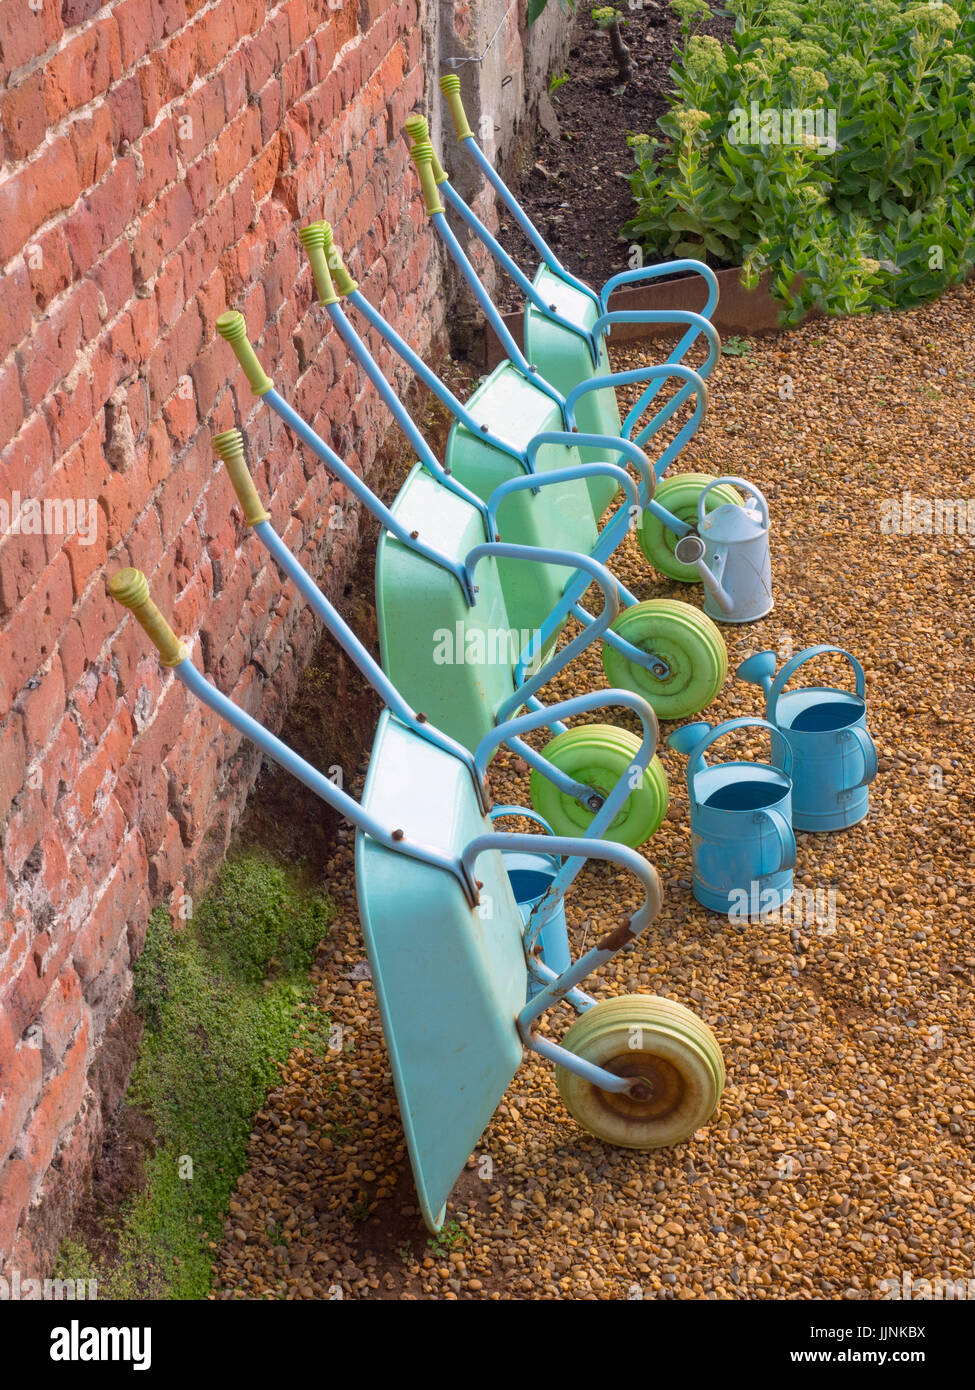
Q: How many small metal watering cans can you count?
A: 4